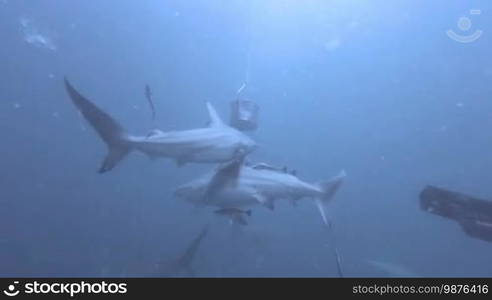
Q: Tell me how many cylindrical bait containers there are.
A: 1